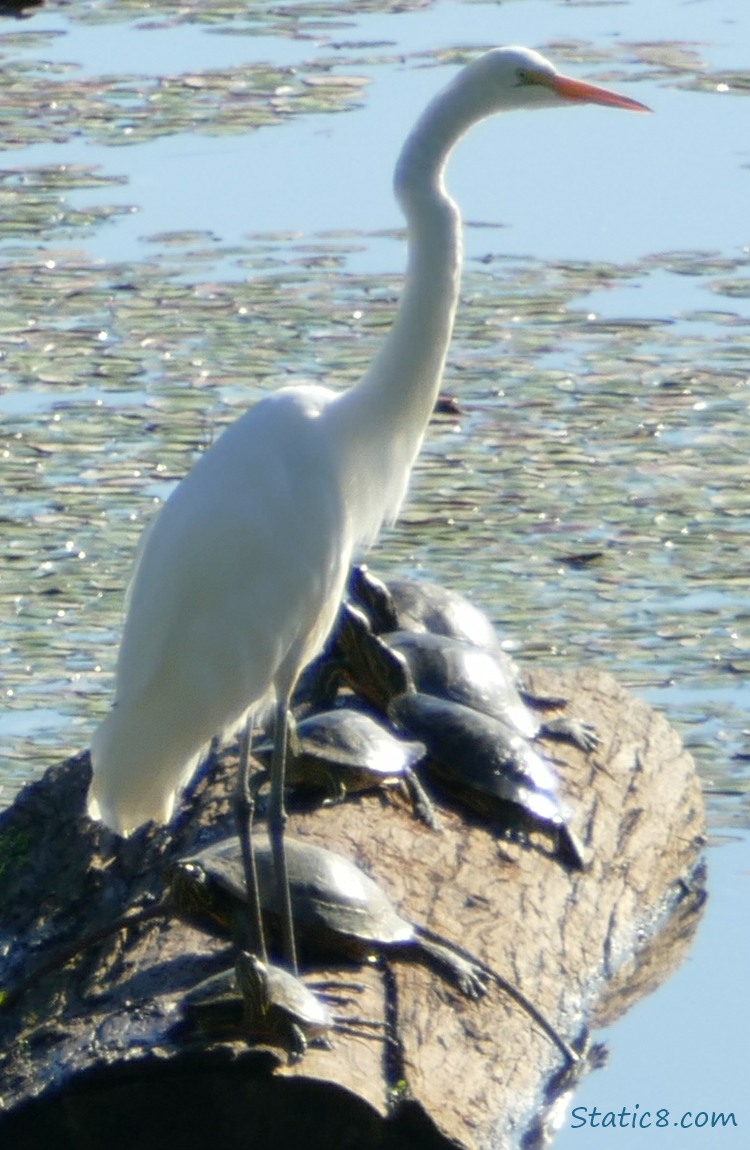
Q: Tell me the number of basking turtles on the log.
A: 6